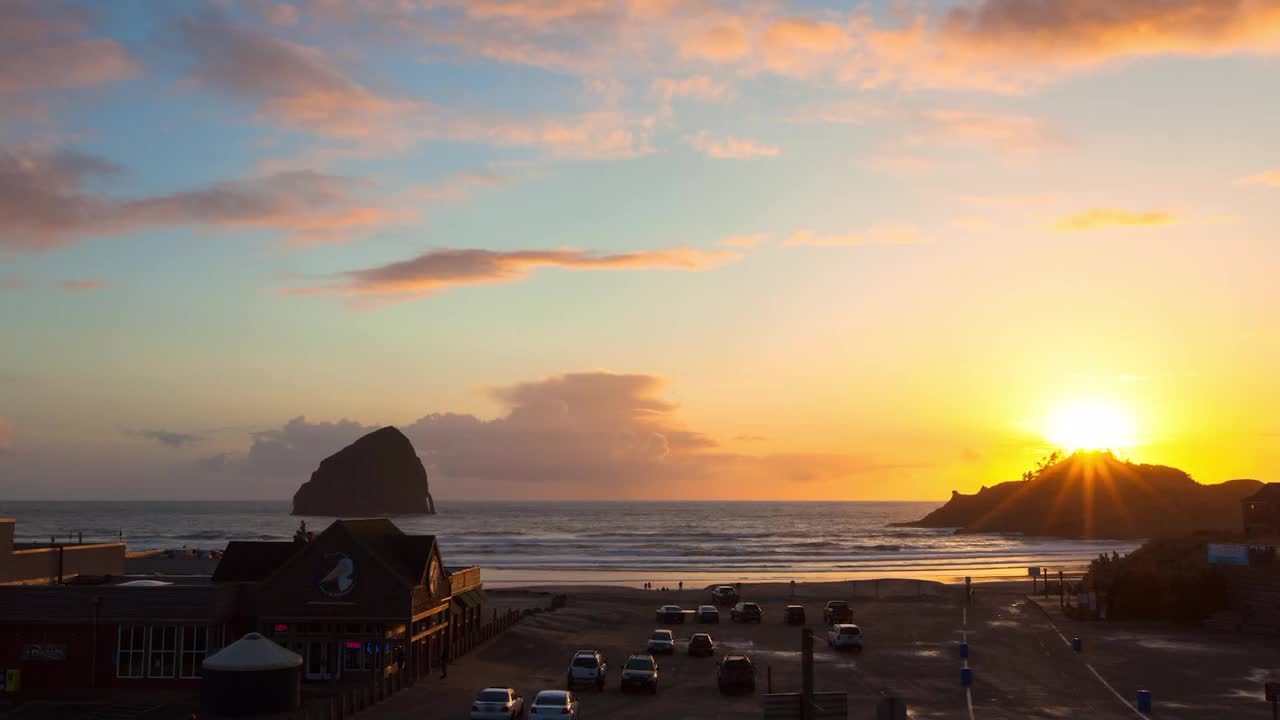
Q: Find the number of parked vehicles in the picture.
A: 14